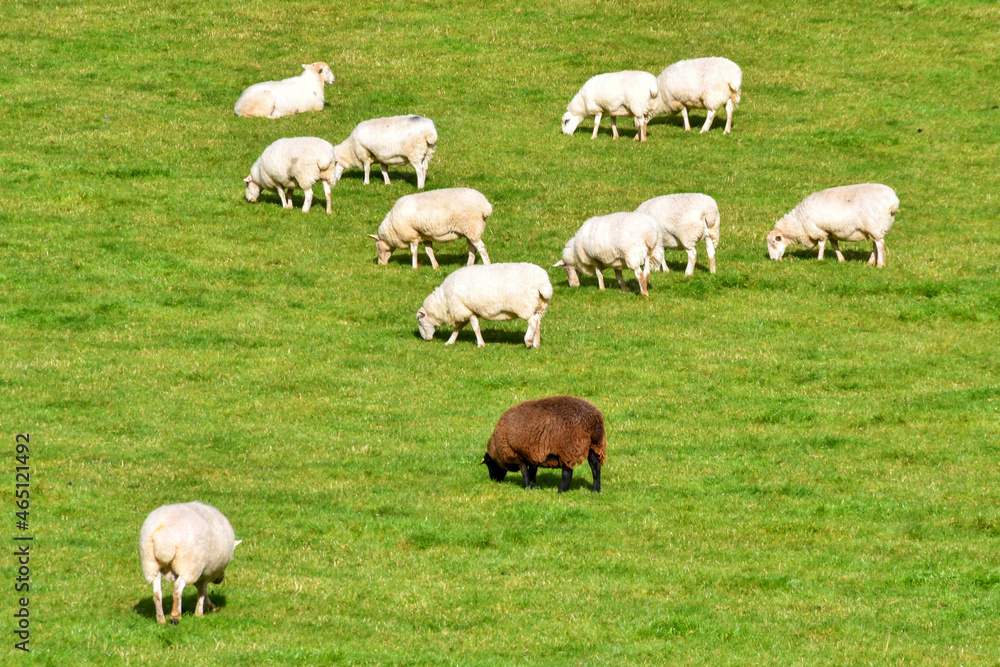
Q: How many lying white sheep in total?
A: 1